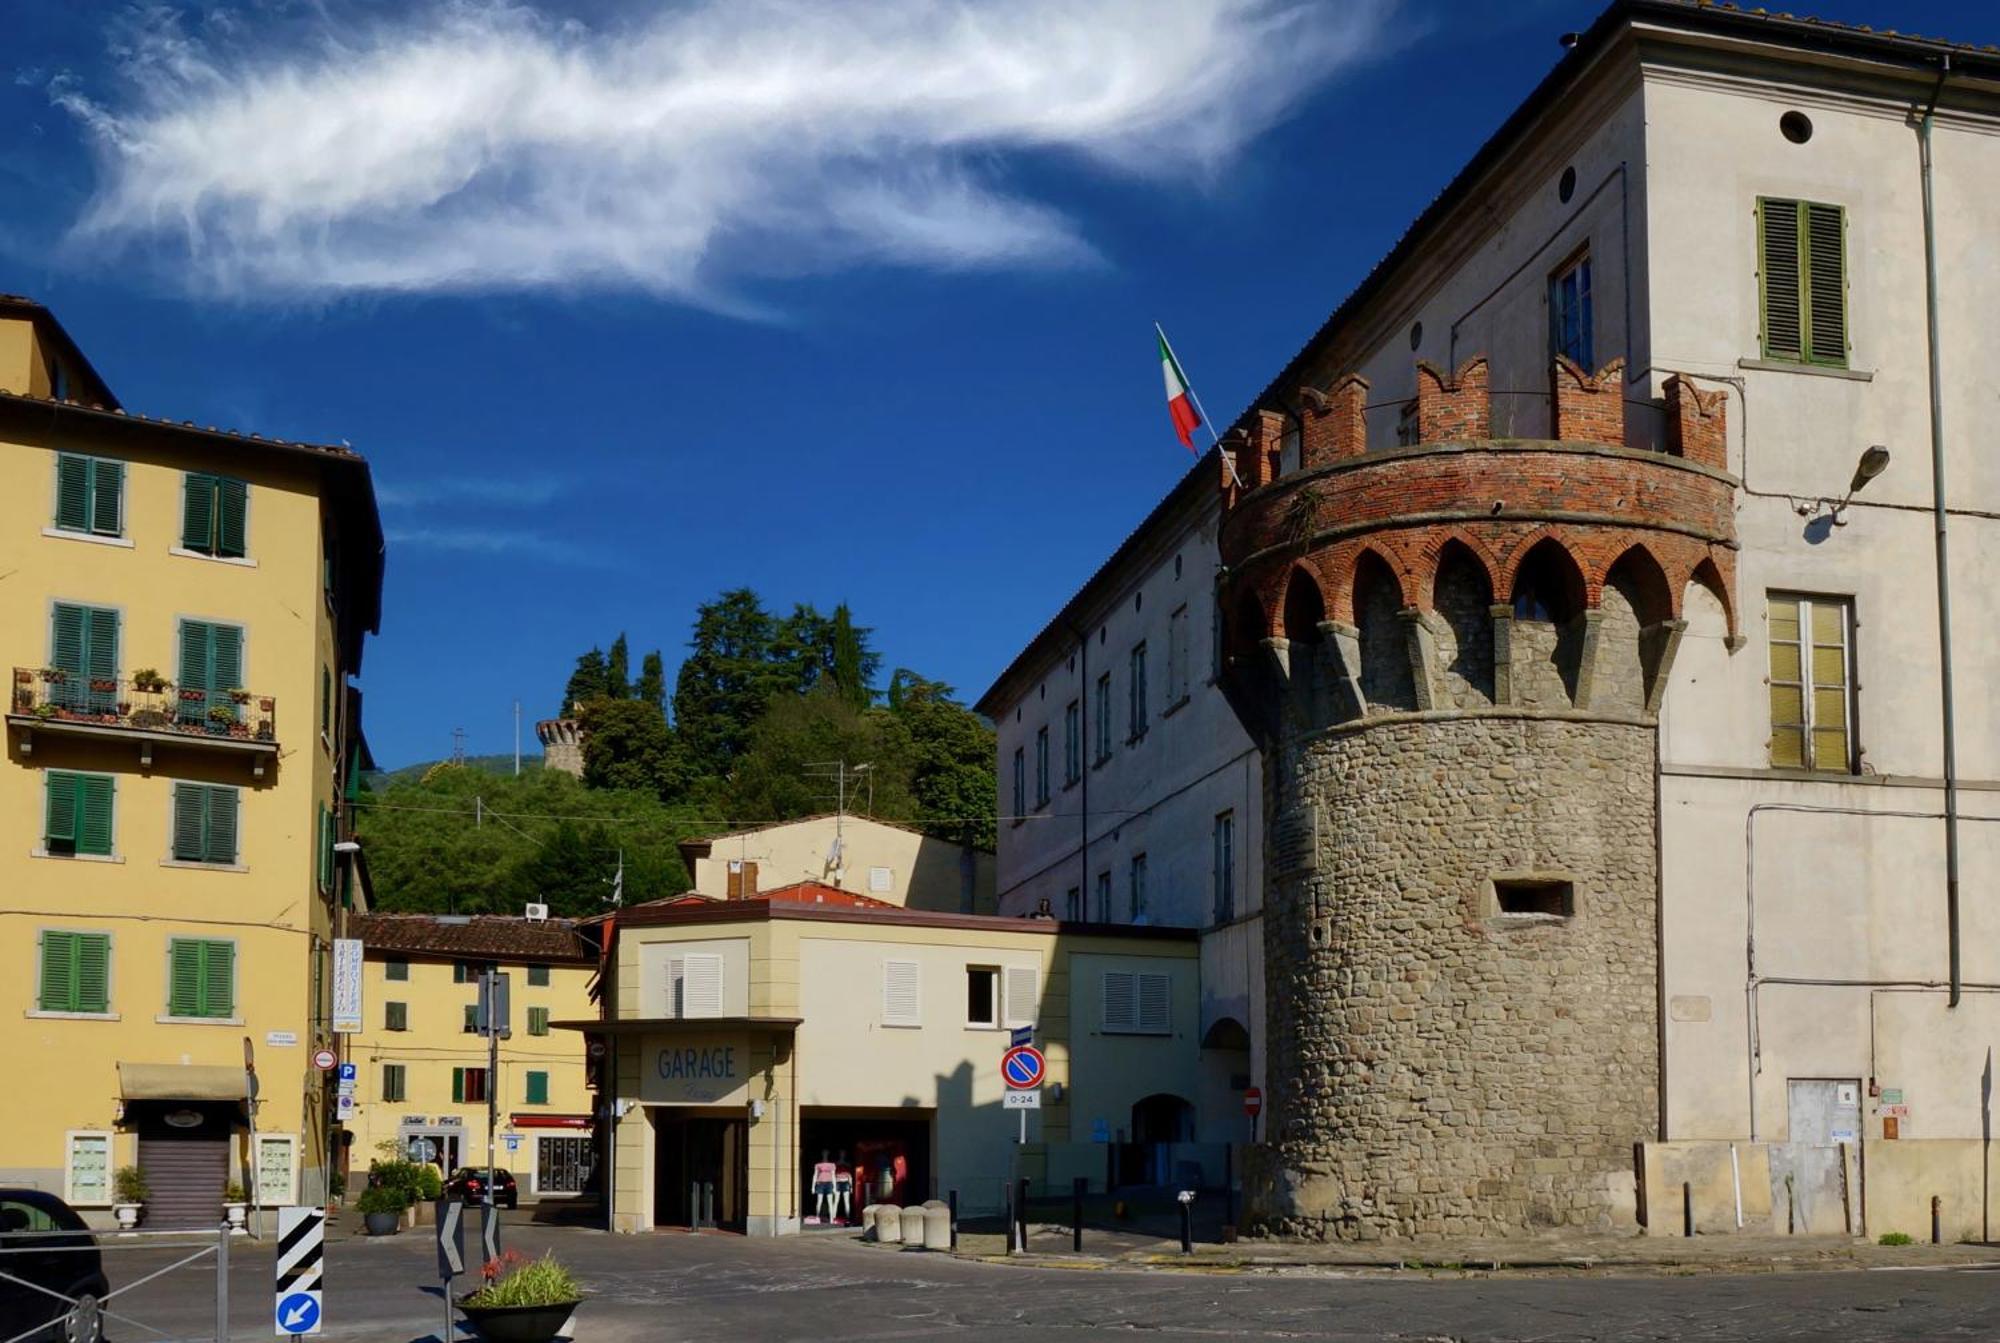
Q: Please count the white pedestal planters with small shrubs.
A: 2